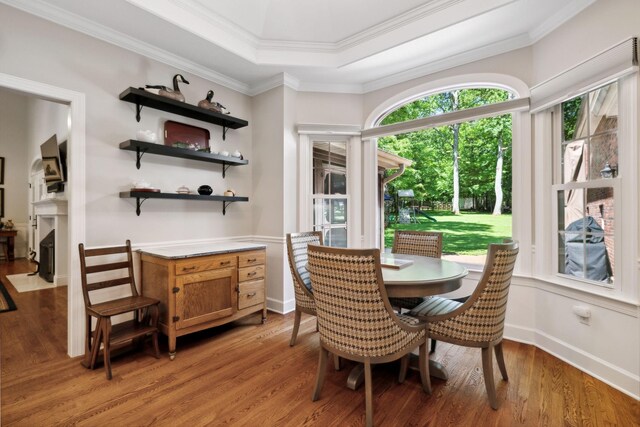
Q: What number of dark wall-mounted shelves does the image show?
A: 3